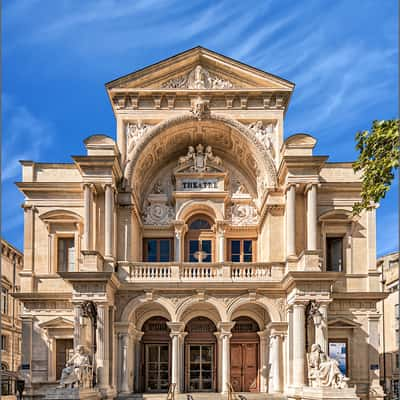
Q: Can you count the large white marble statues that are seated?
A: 2